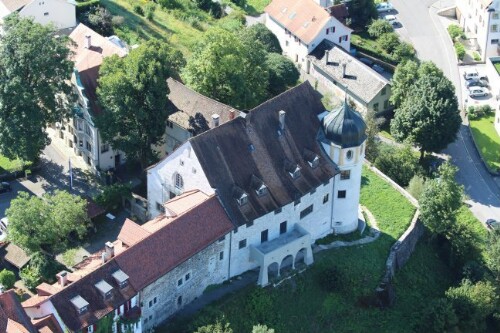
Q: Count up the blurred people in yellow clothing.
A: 0